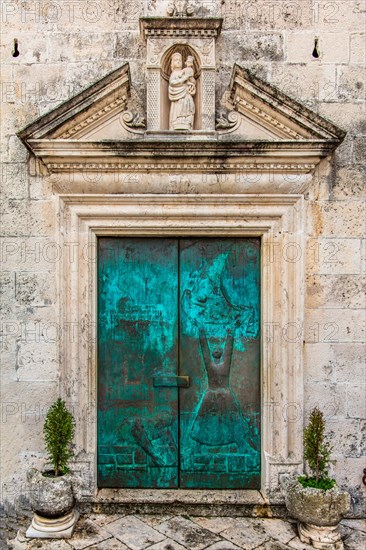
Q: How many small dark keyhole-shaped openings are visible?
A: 2